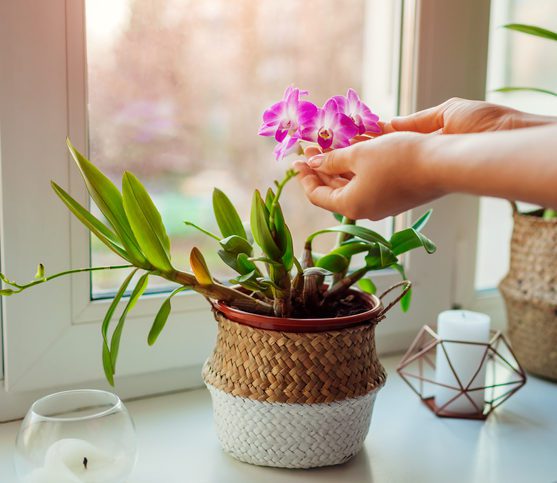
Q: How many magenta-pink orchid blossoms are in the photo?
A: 3